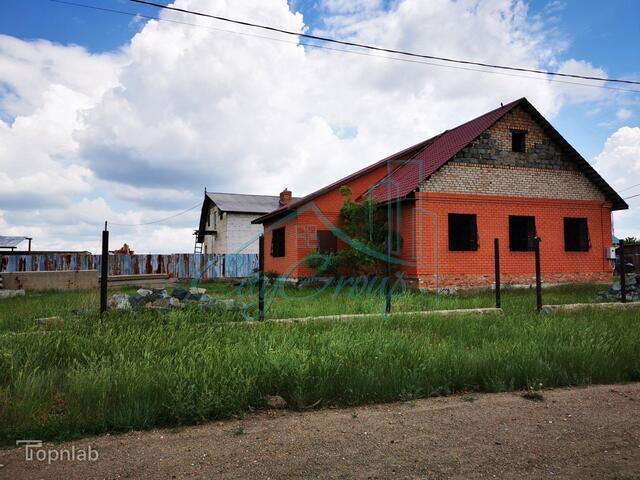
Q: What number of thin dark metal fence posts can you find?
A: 6